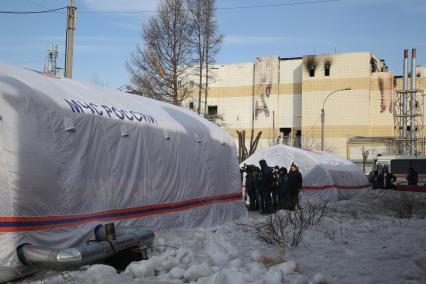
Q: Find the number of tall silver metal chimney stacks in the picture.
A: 2